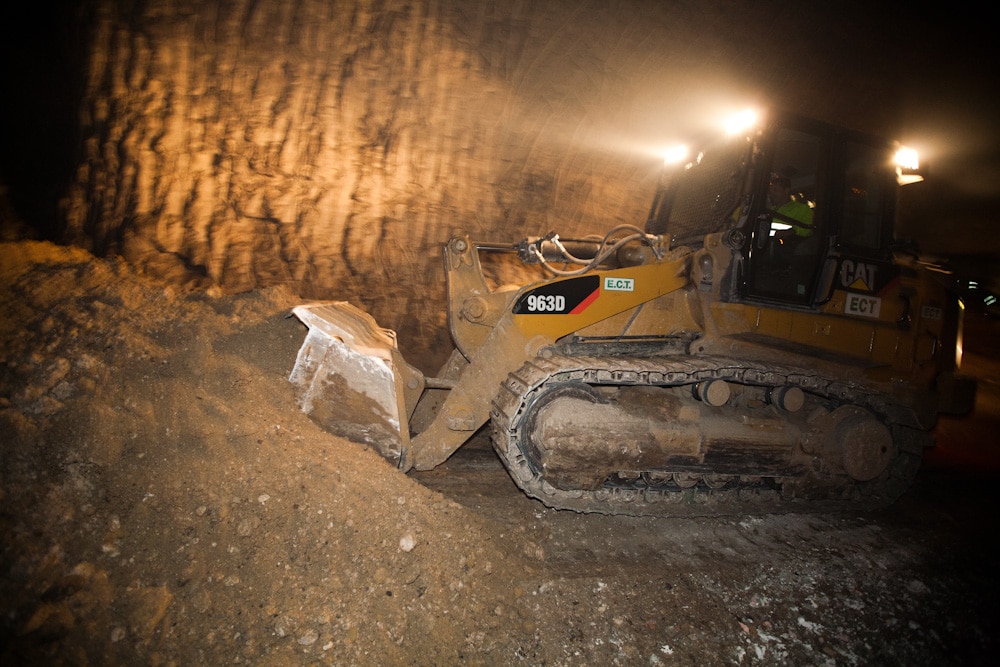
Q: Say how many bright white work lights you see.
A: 3